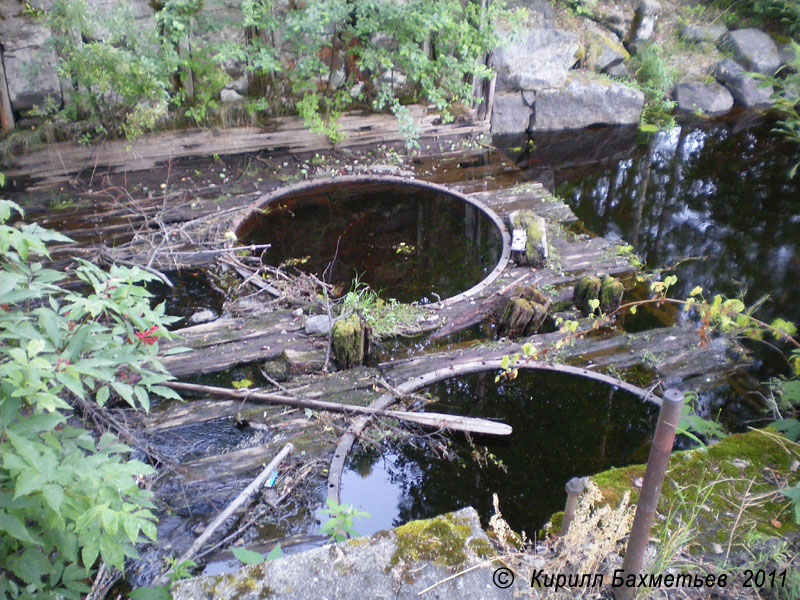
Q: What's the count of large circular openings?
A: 2